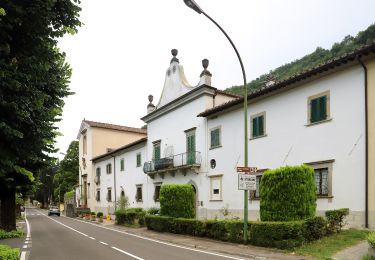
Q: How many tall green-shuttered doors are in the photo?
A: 2